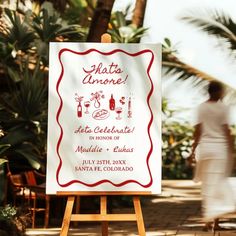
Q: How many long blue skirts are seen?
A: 0